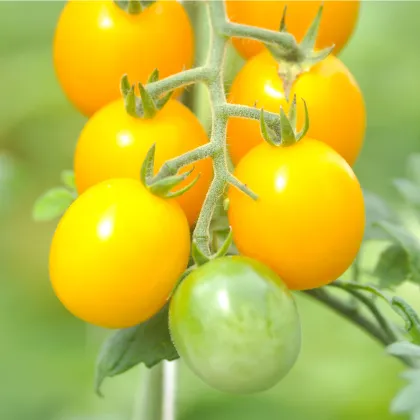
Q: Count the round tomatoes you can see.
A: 7